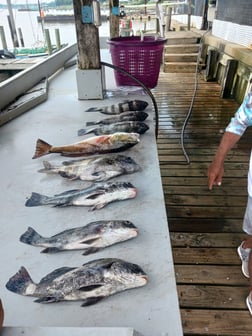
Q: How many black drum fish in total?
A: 4